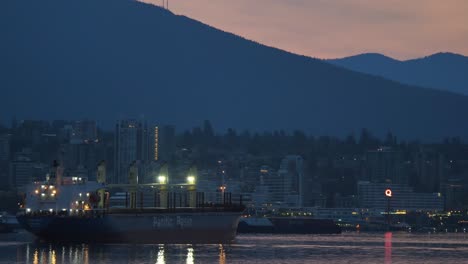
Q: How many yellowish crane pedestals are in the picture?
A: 4